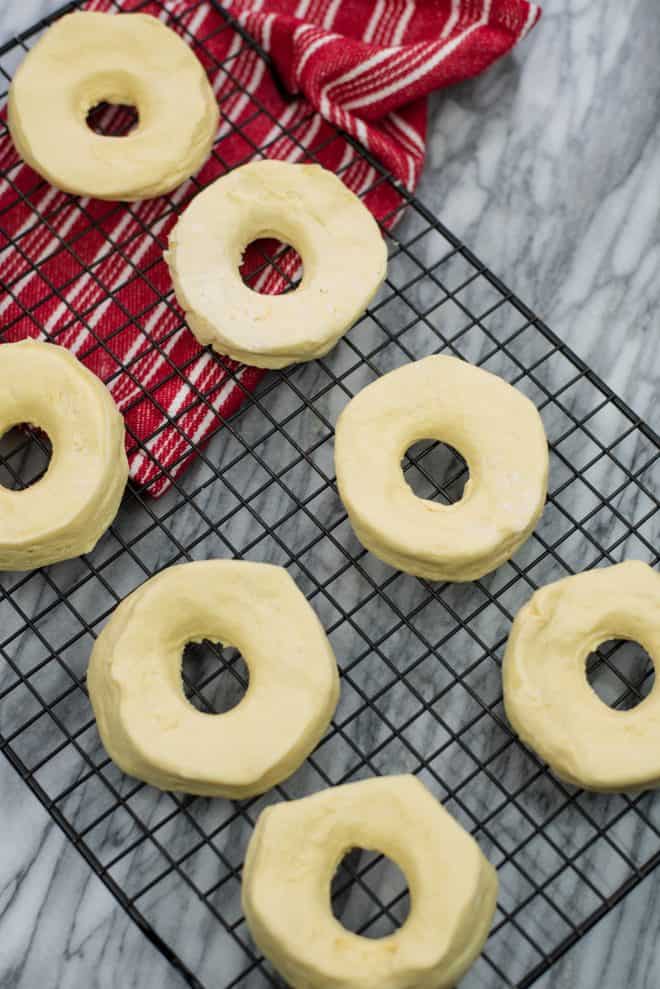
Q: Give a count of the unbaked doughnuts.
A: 7